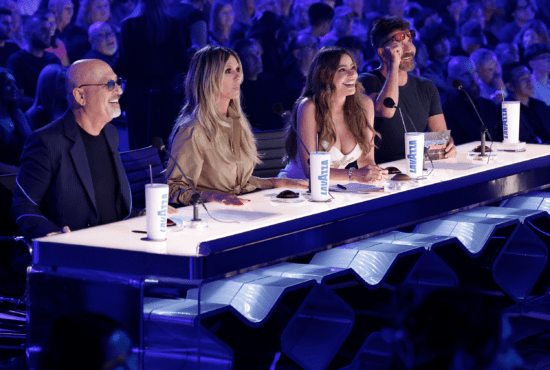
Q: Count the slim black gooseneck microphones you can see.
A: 4